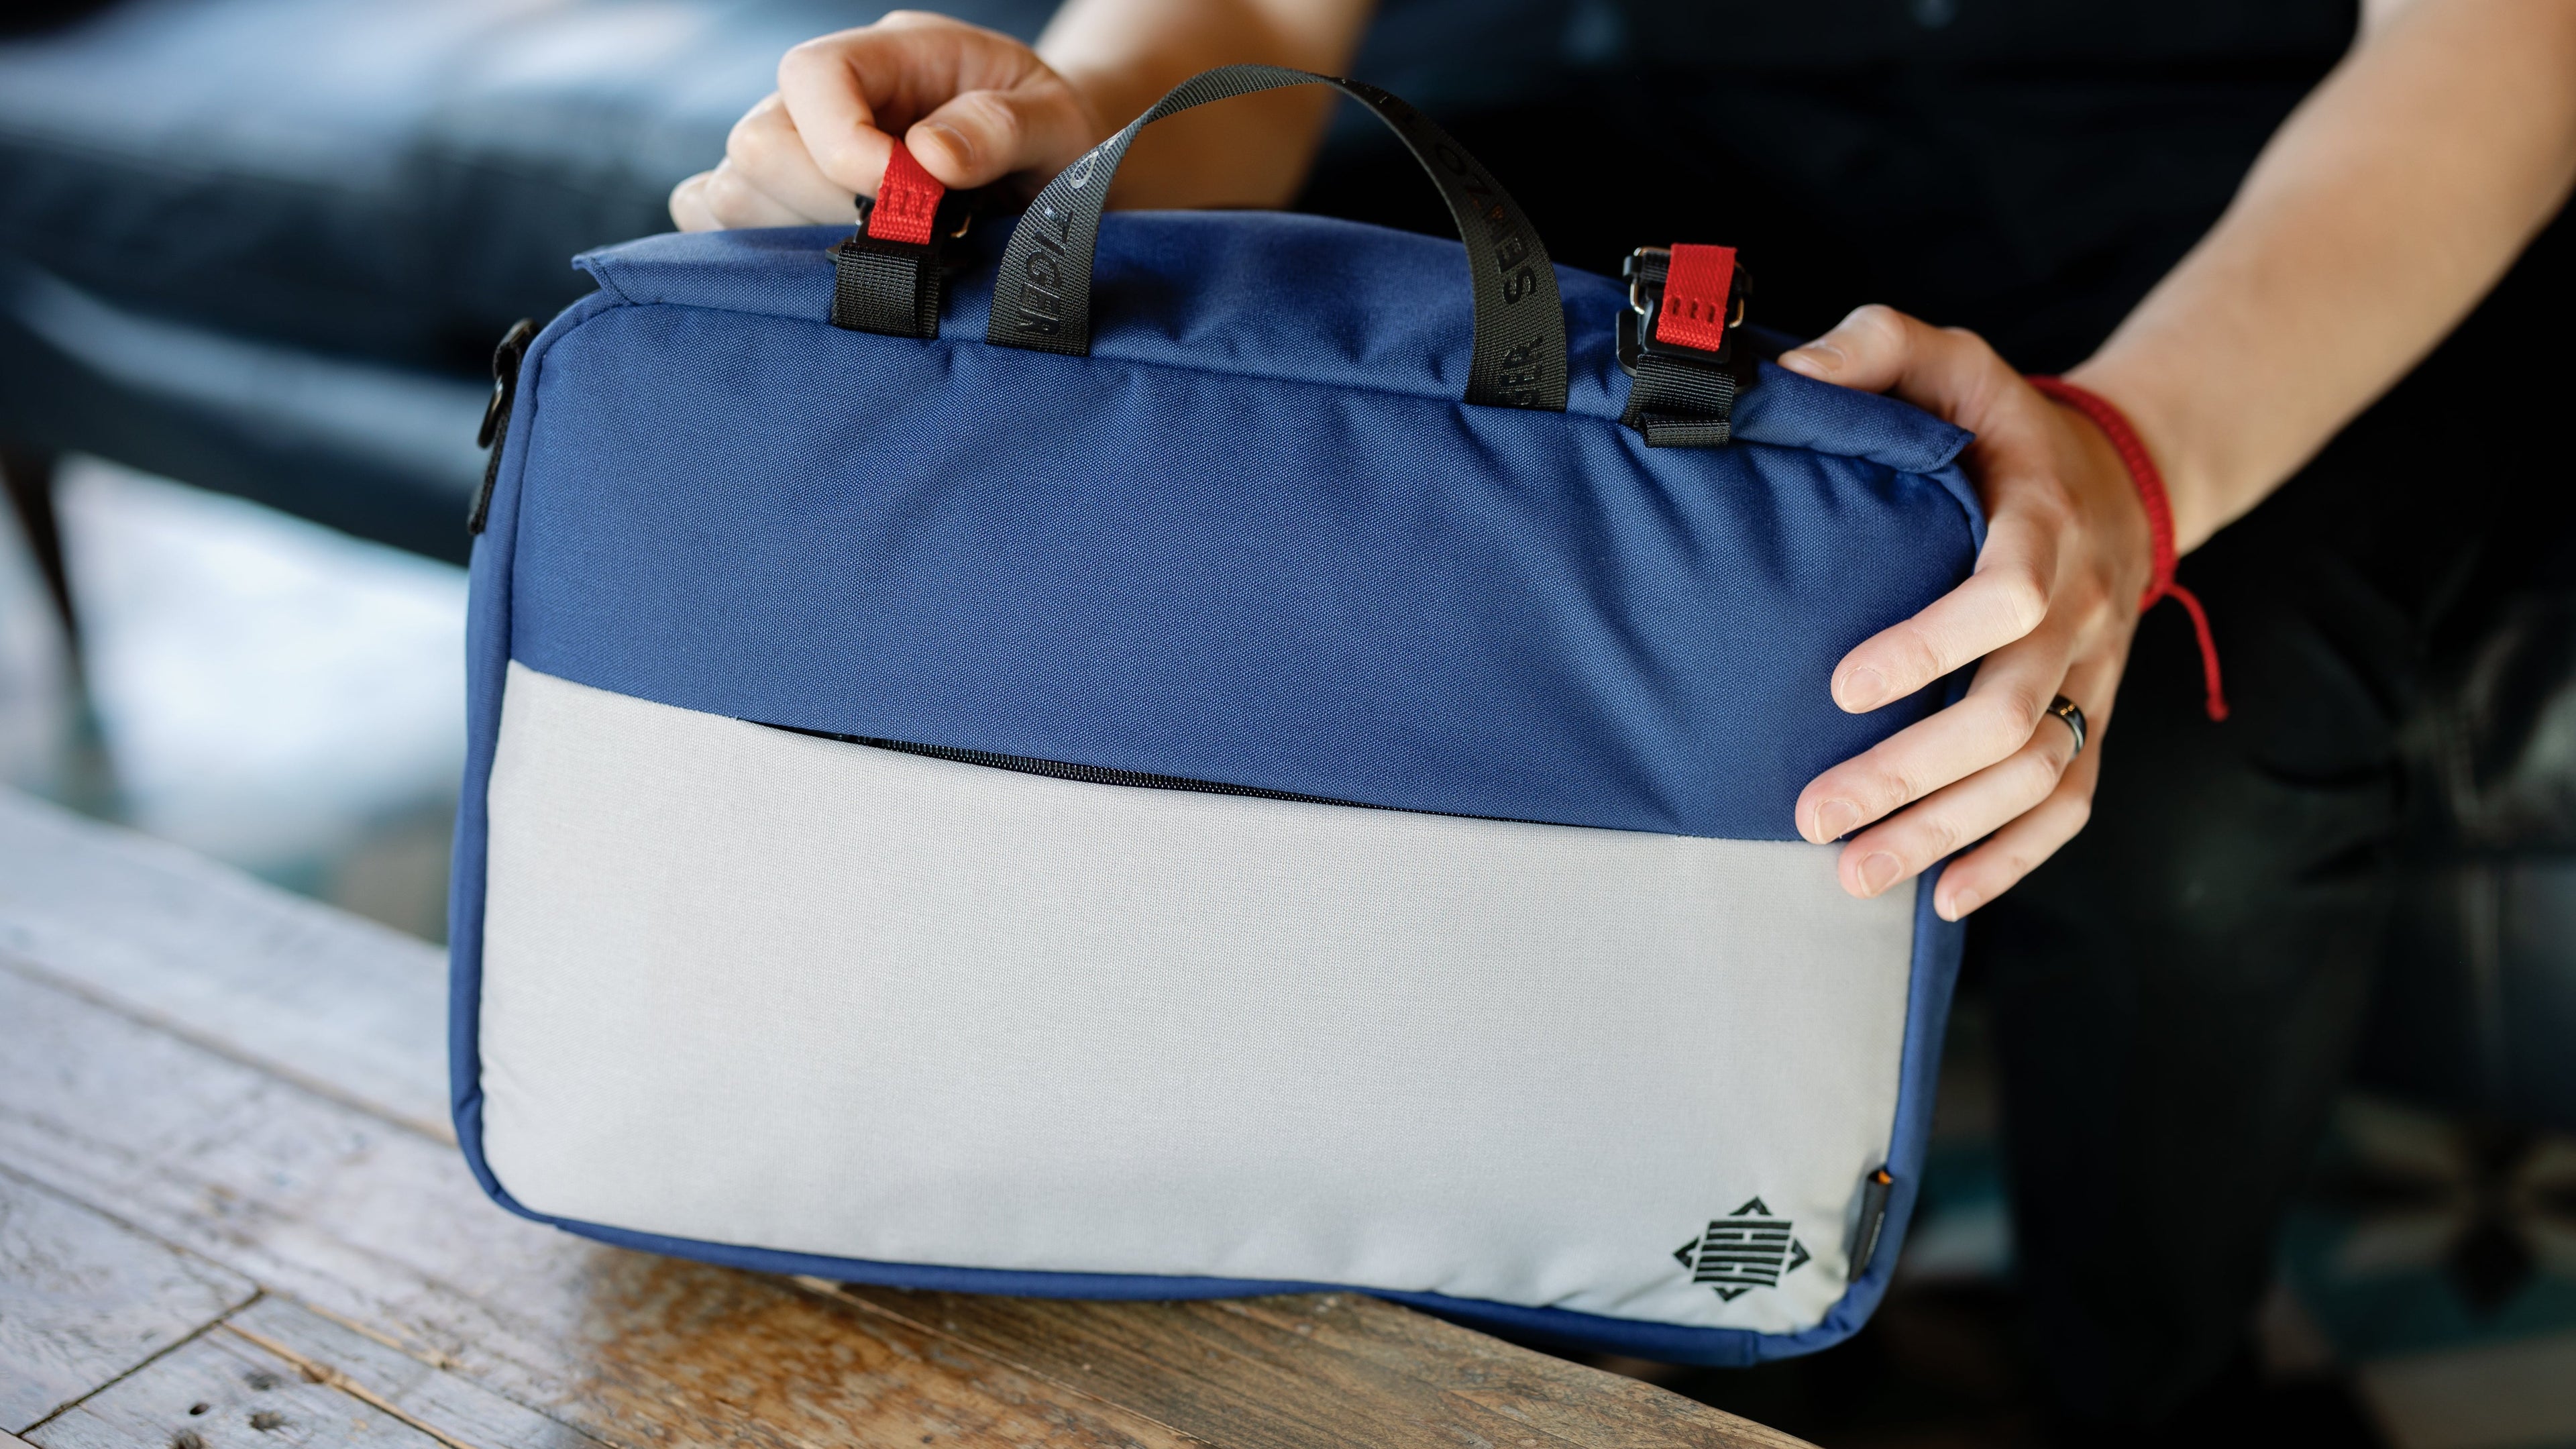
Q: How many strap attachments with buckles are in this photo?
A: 2